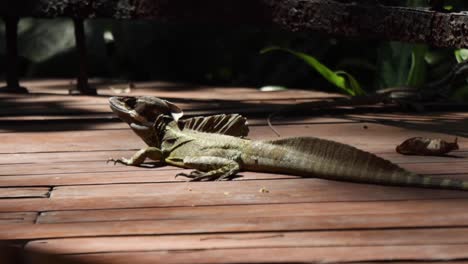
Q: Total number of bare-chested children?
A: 0